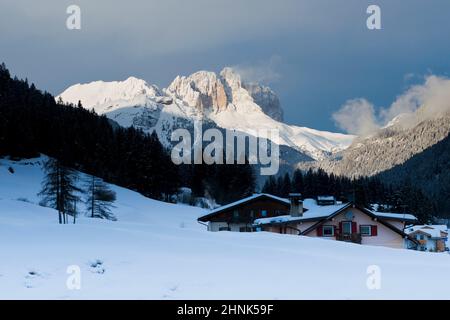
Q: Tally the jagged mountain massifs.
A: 1